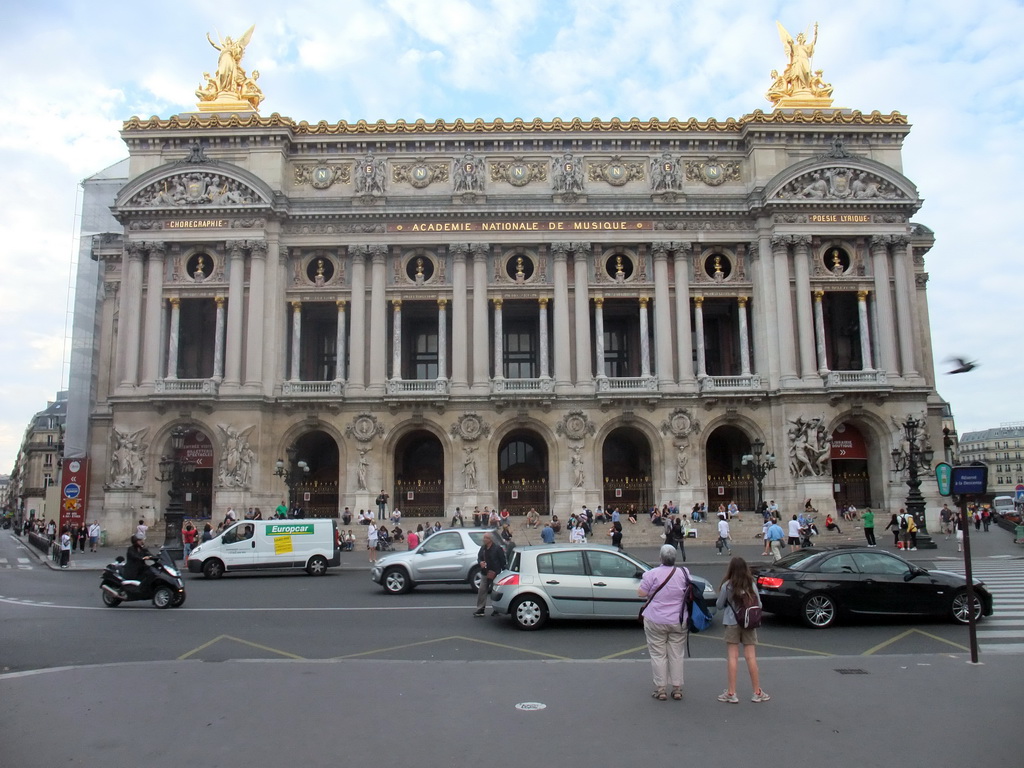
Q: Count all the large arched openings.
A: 7